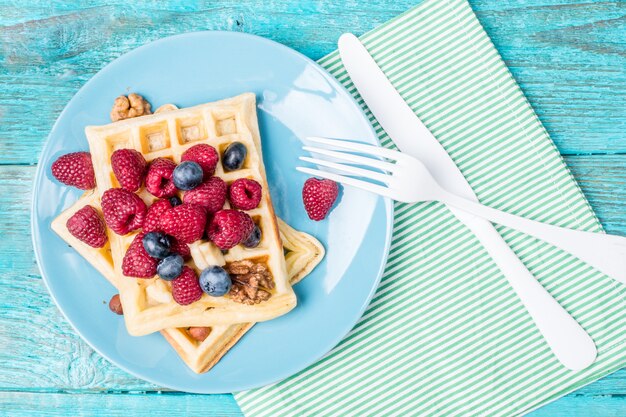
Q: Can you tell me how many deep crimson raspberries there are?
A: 15